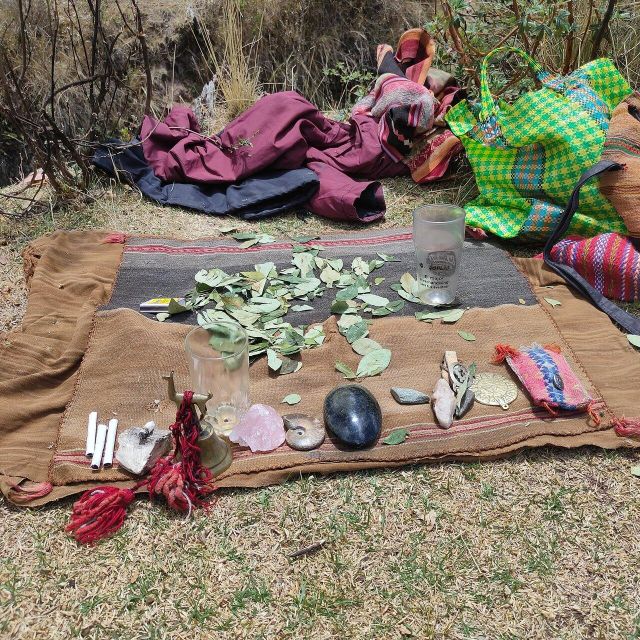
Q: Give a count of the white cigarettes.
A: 3